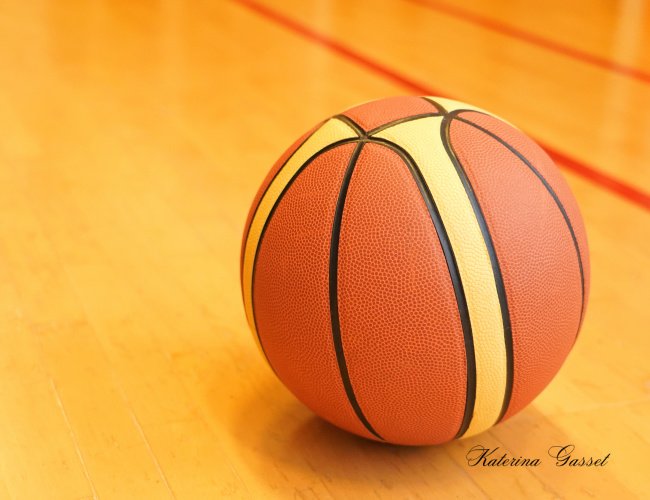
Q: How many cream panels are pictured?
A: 3